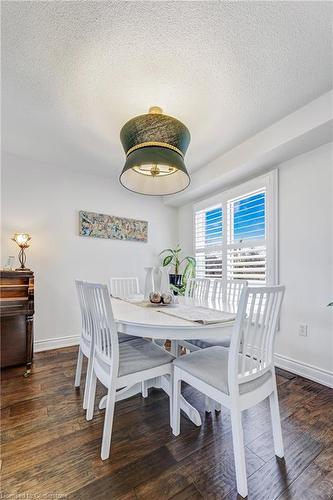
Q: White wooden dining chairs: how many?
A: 6